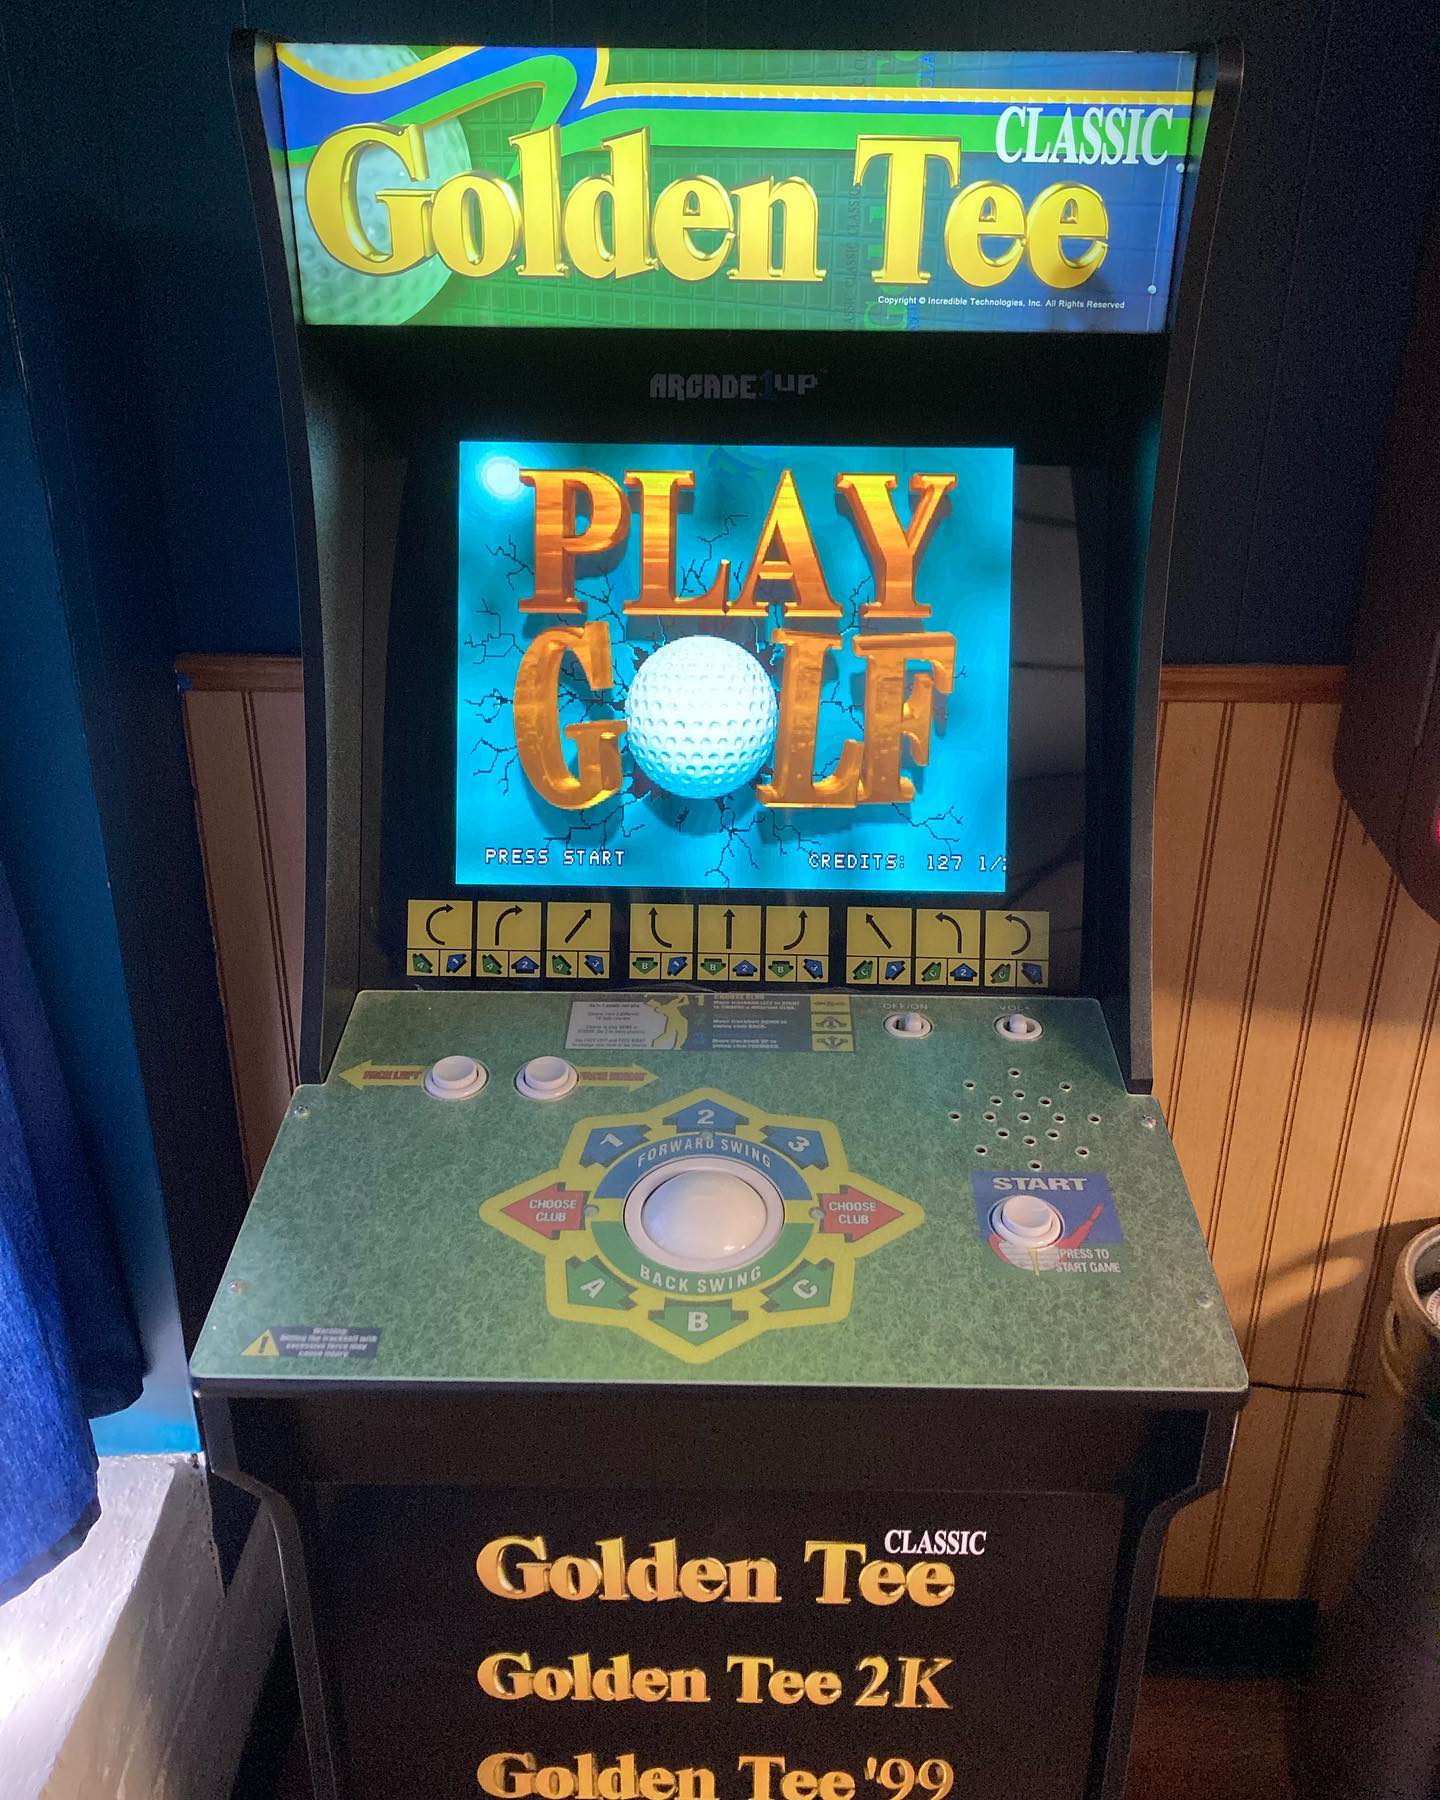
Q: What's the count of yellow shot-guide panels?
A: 9